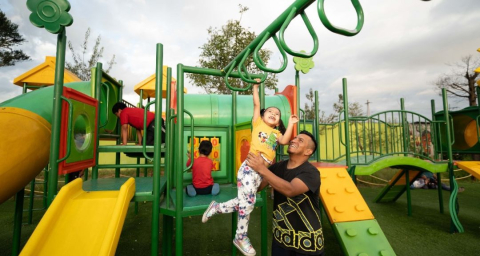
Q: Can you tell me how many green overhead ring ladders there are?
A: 1